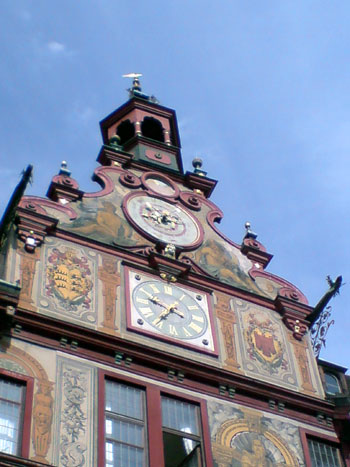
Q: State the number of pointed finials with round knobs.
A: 4